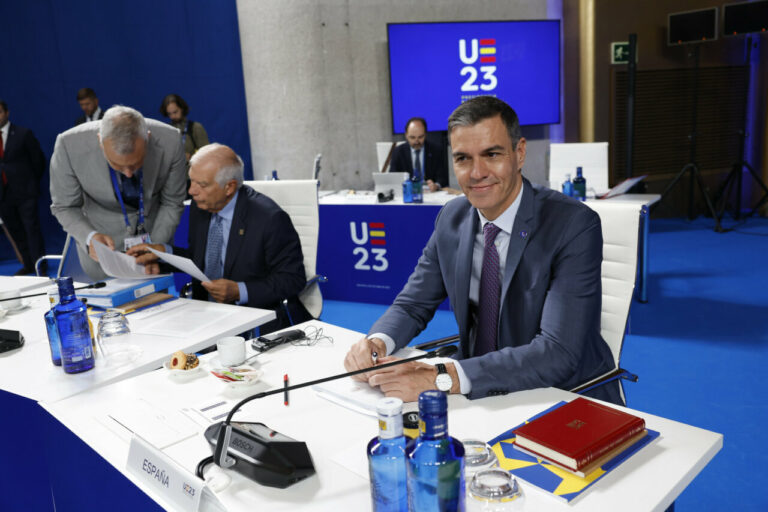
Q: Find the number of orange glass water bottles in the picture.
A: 0